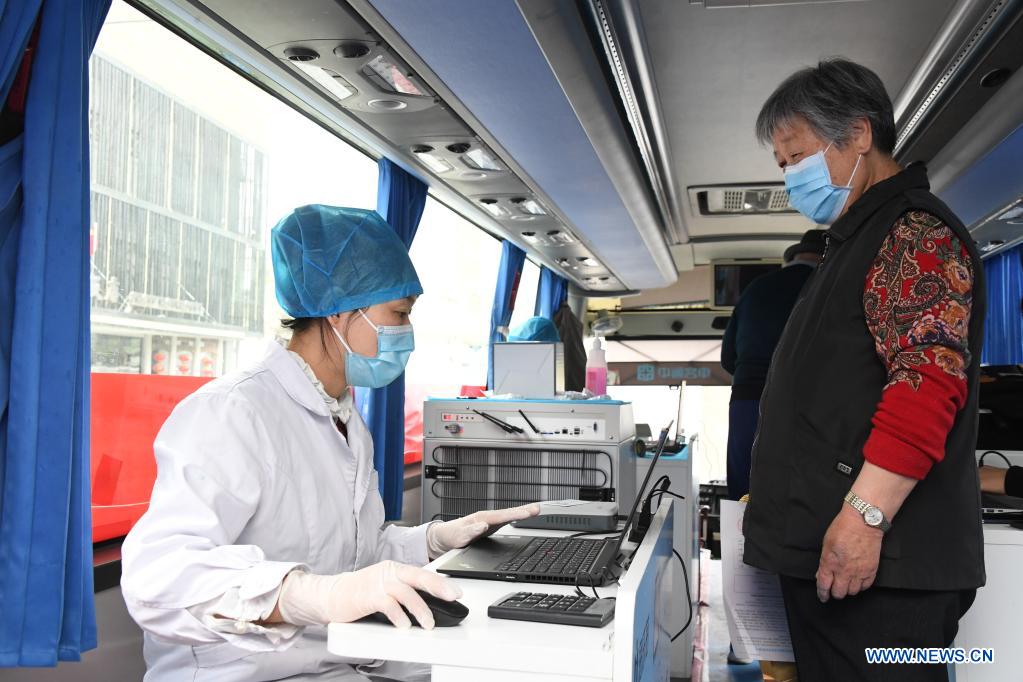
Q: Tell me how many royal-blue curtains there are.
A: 5